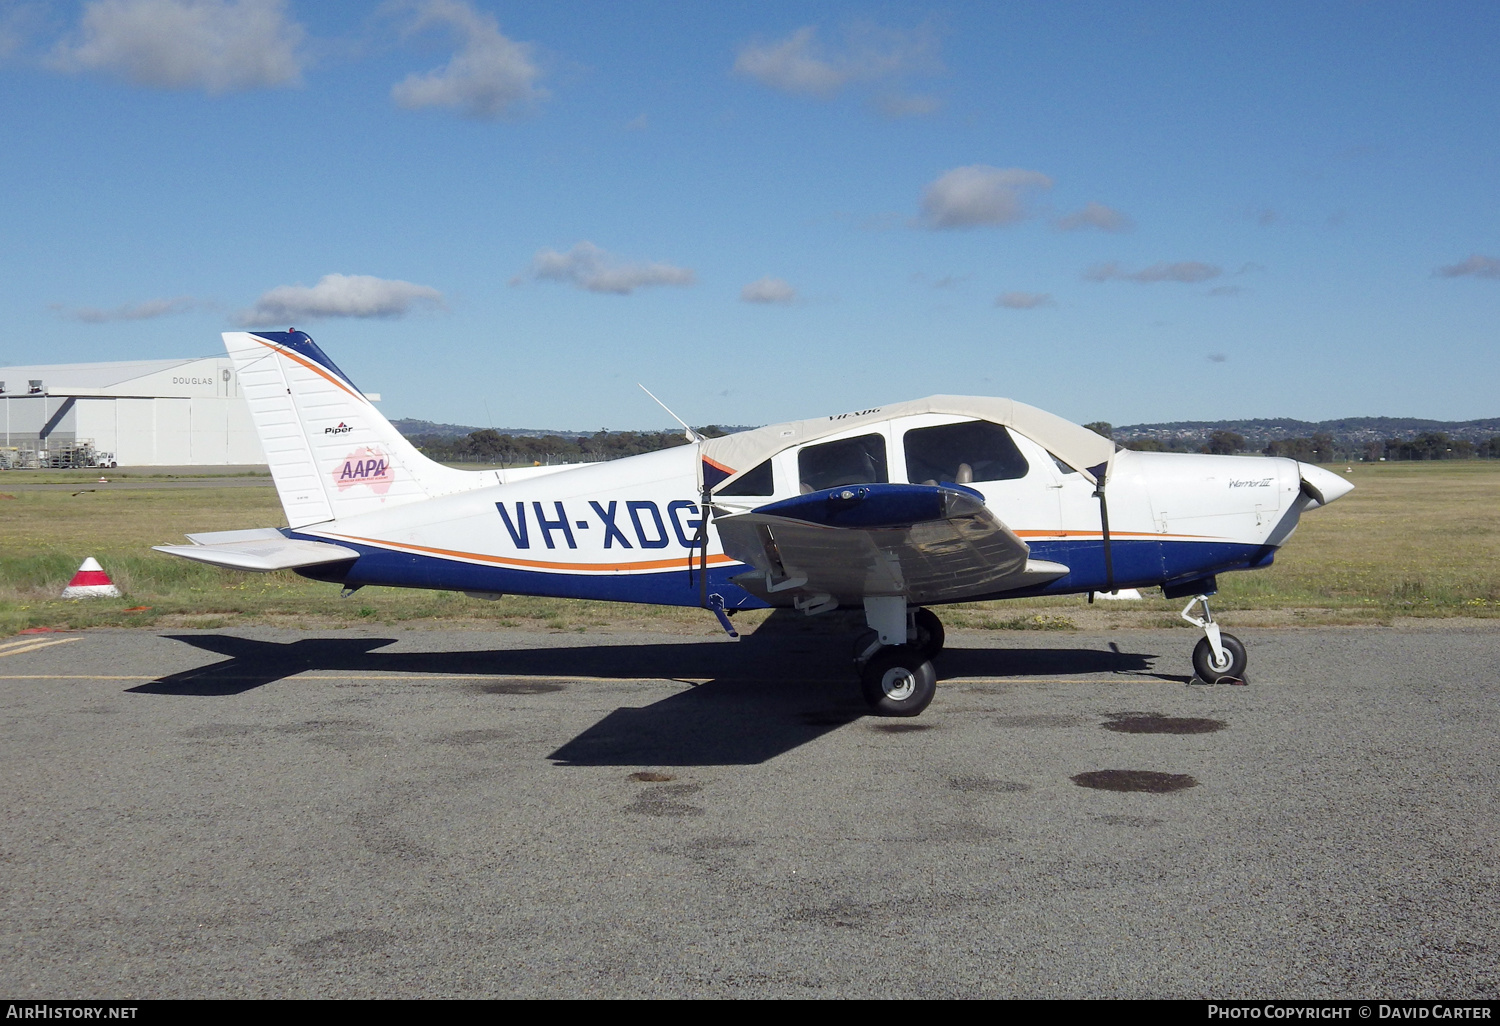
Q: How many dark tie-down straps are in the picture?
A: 2